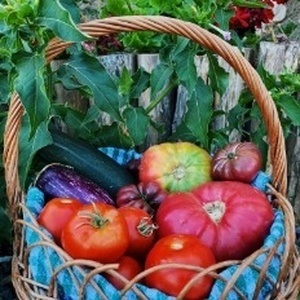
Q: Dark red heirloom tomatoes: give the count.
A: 2